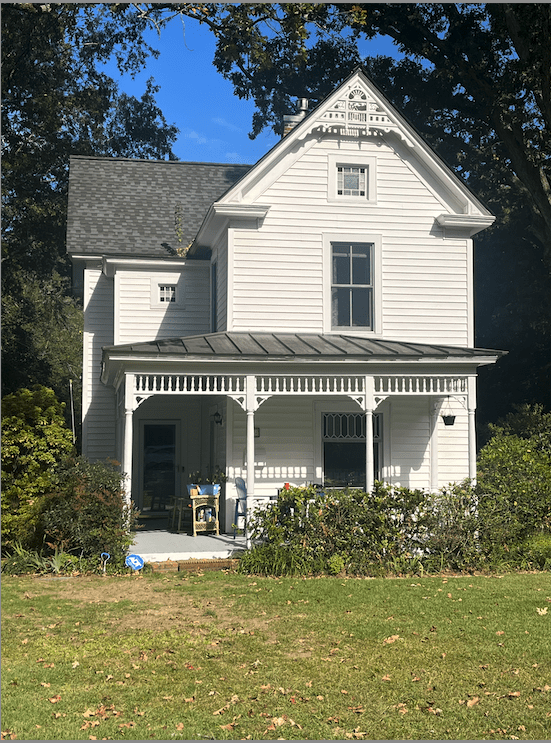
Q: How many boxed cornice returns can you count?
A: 2